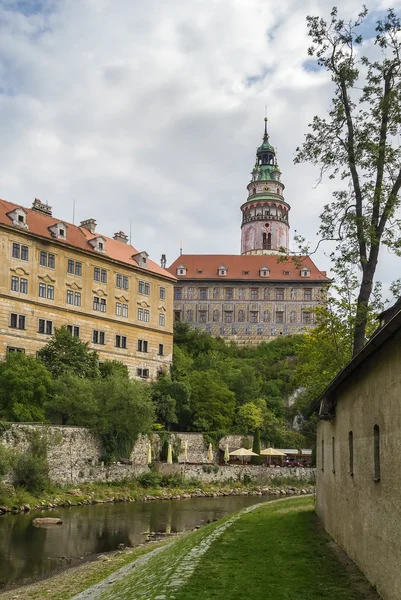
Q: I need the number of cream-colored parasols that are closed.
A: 5